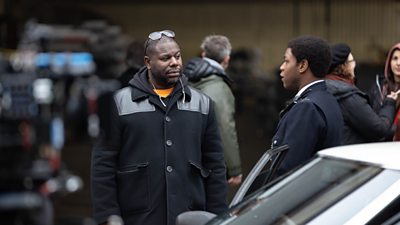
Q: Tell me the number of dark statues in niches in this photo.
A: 0